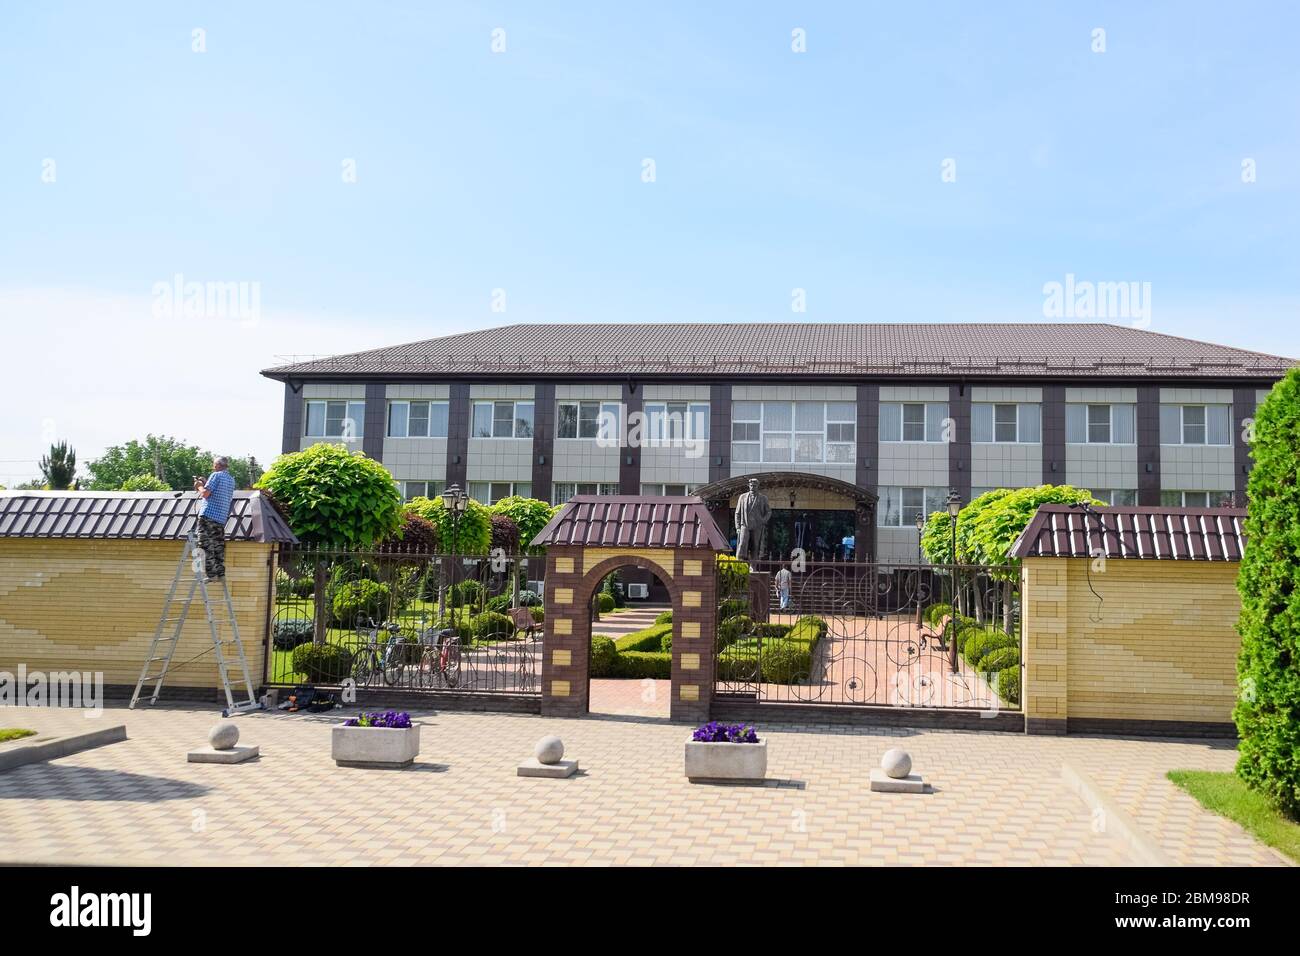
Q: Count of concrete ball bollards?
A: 3